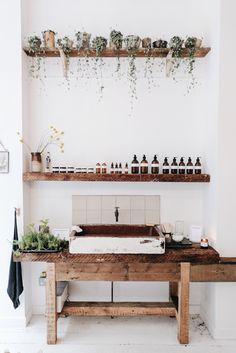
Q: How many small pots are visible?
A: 11